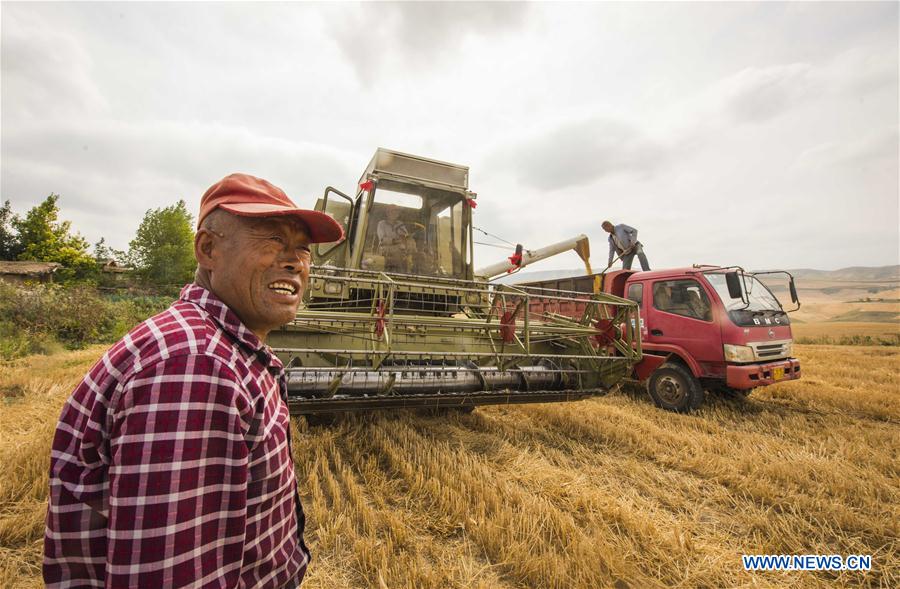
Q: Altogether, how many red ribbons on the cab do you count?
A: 2